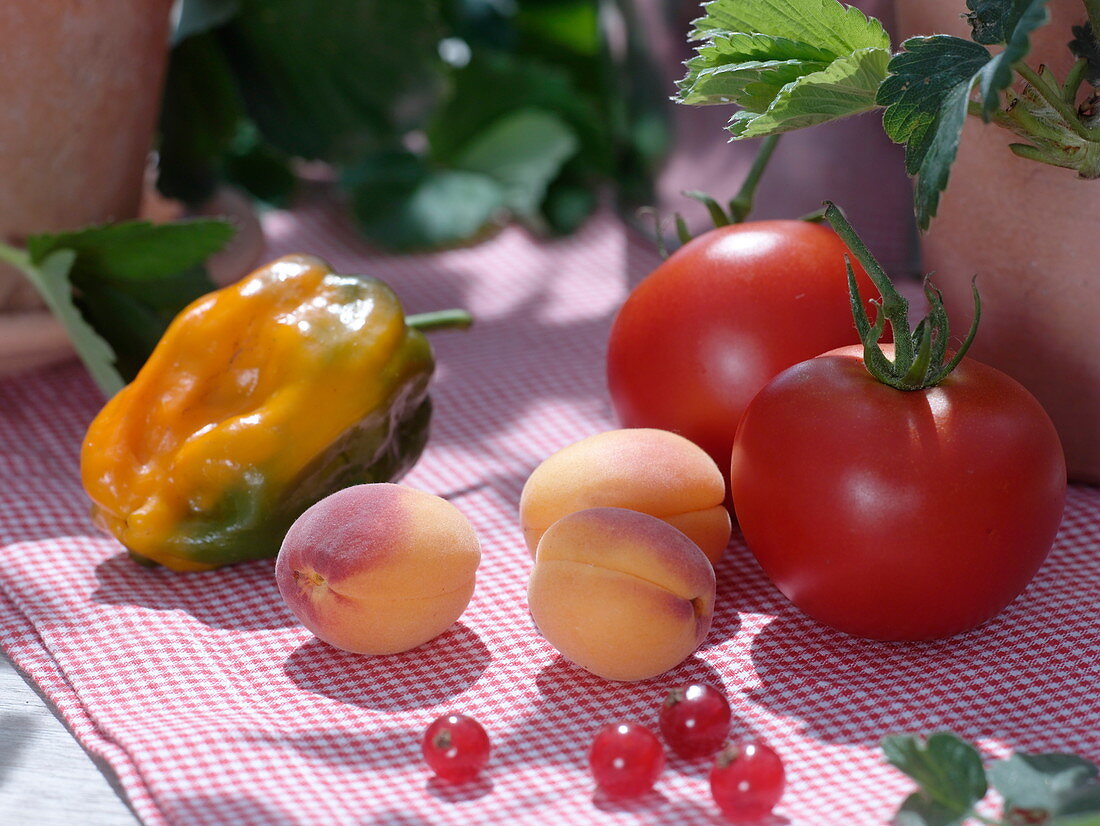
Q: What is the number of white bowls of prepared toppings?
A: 0